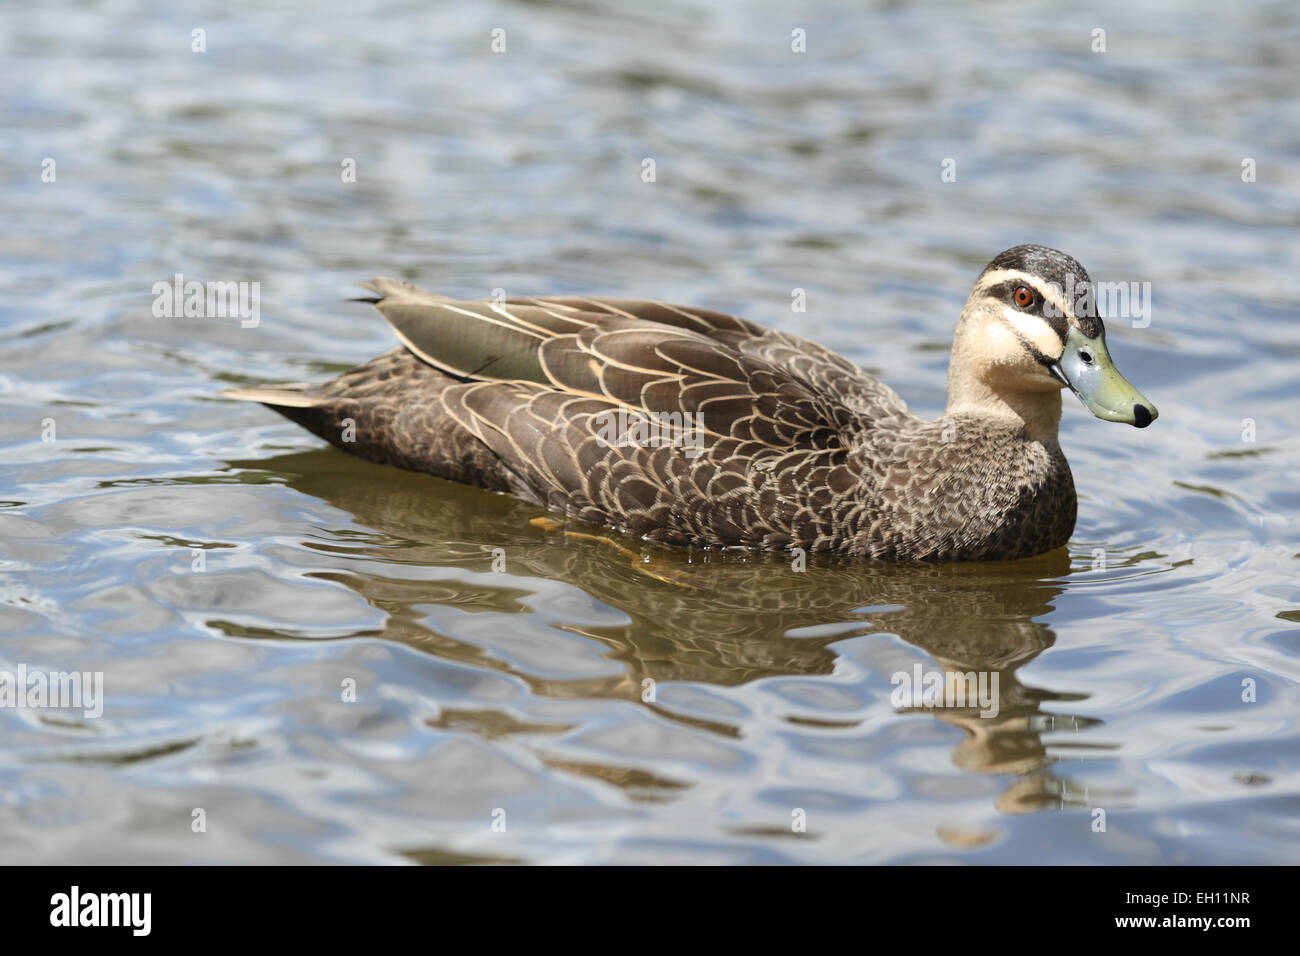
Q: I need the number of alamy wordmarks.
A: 6